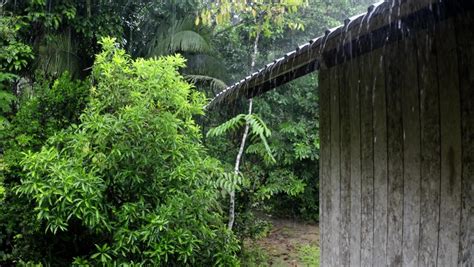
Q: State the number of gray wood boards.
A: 11